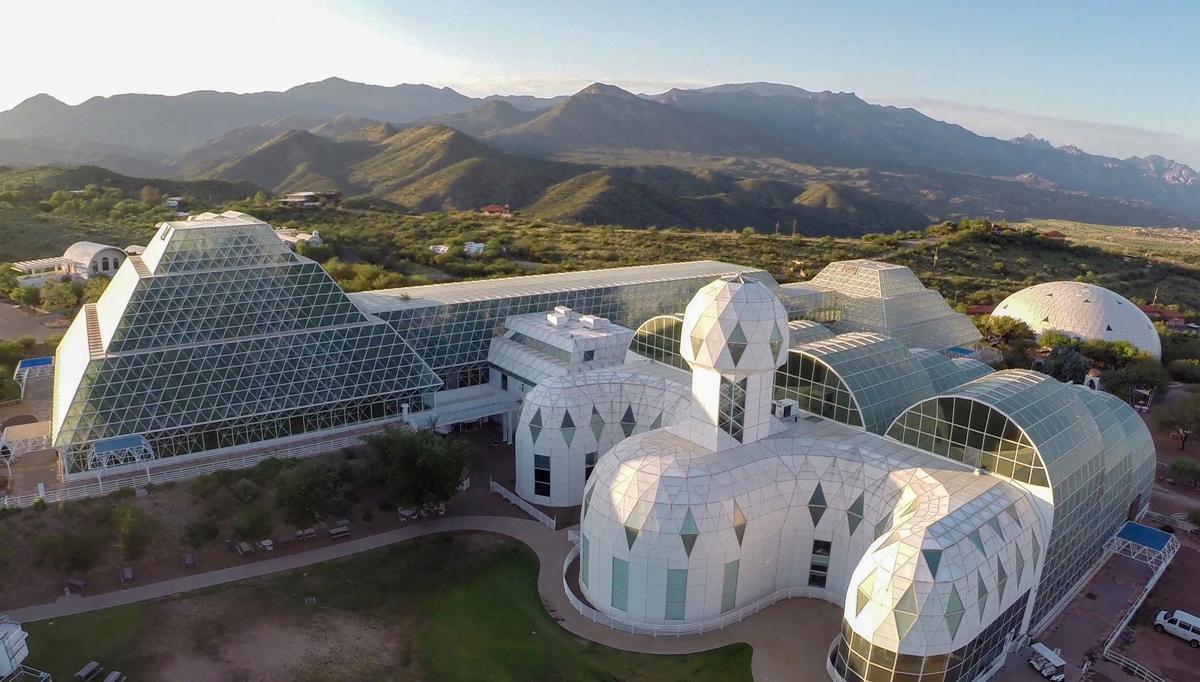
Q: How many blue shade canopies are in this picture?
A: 4